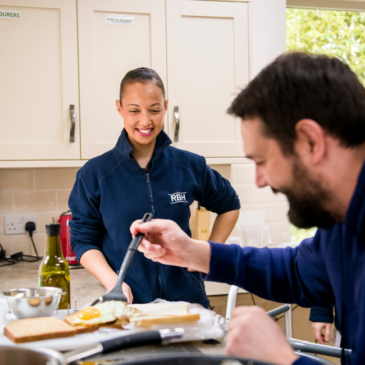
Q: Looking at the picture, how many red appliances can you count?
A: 1